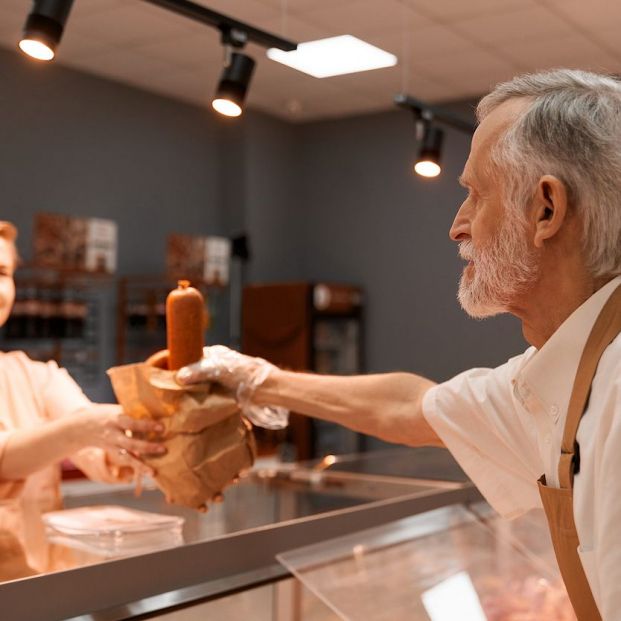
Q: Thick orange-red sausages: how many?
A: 1